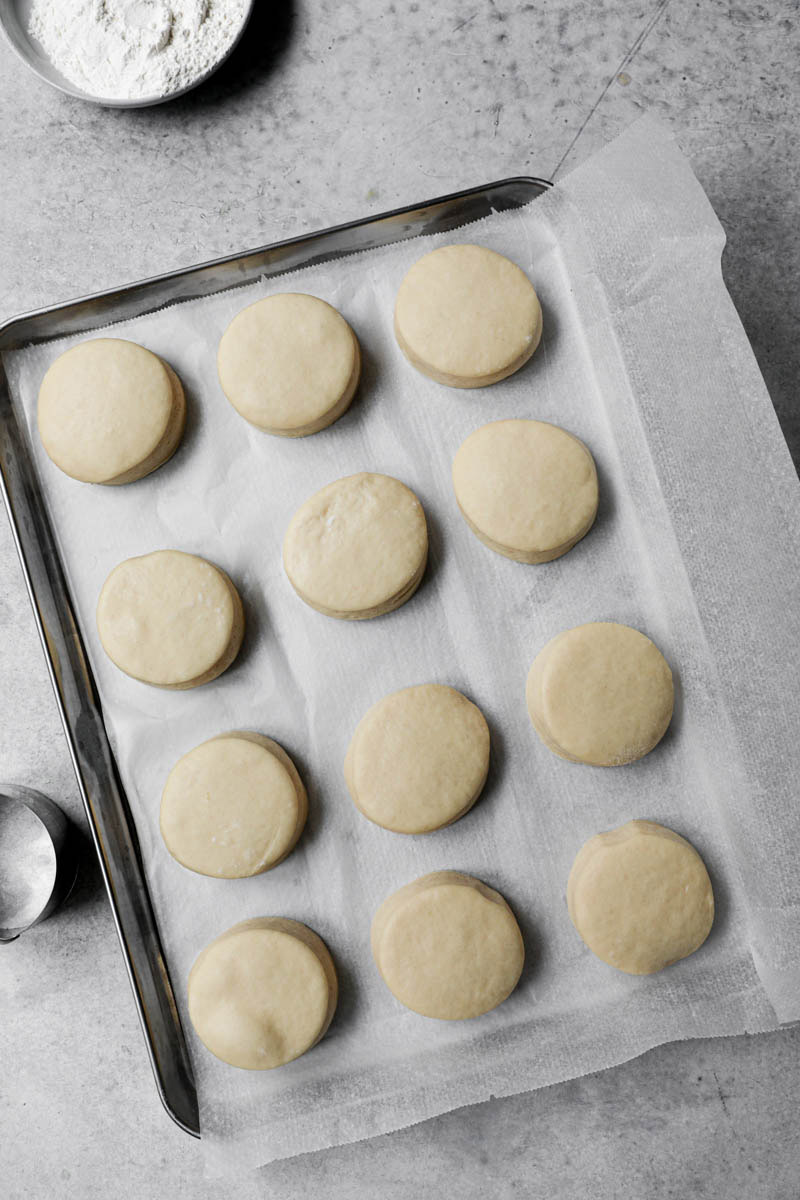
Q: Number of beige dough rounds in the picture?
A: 12